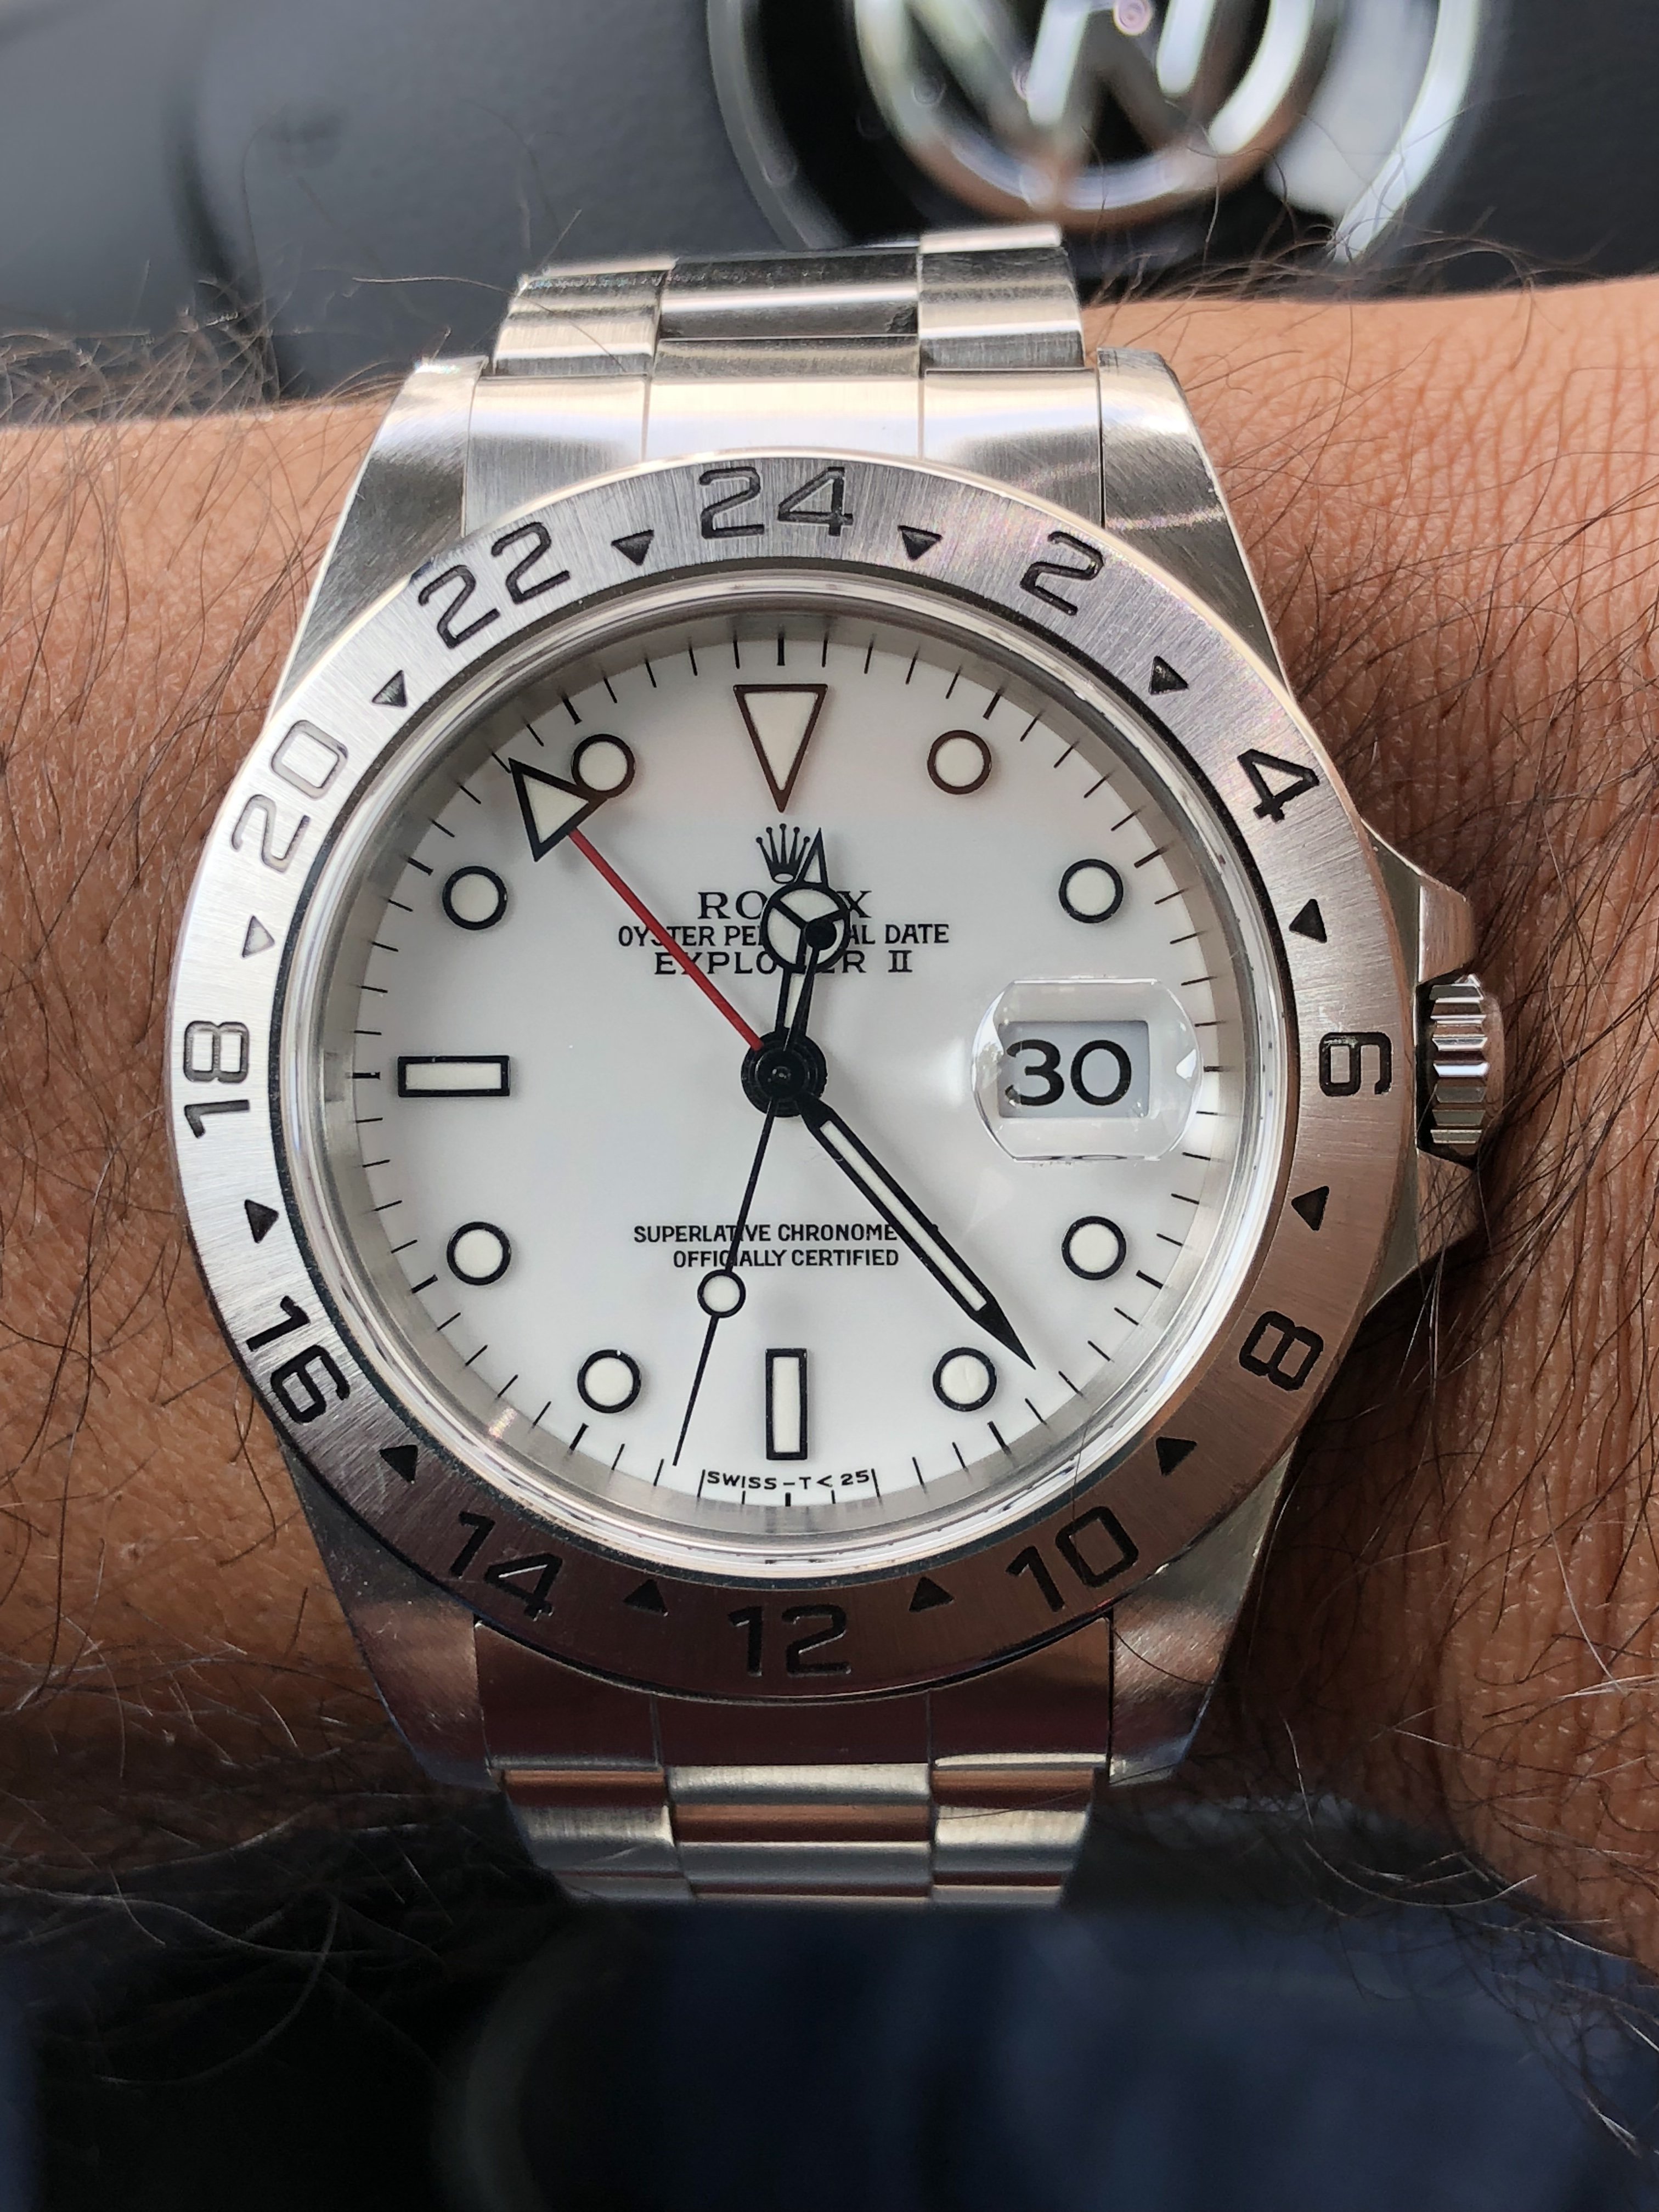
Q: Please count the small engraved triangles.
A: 12